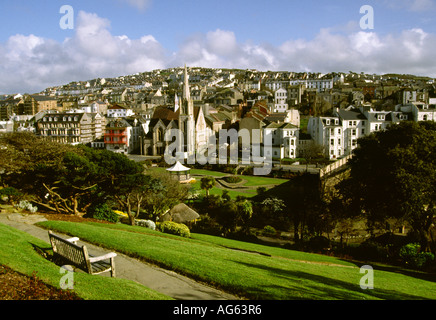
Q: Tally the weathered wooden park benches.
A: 1